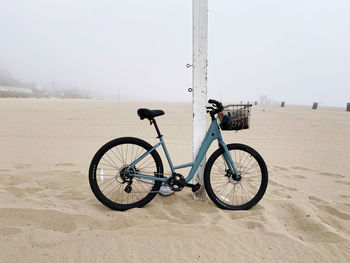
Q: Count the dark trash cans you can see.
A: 3